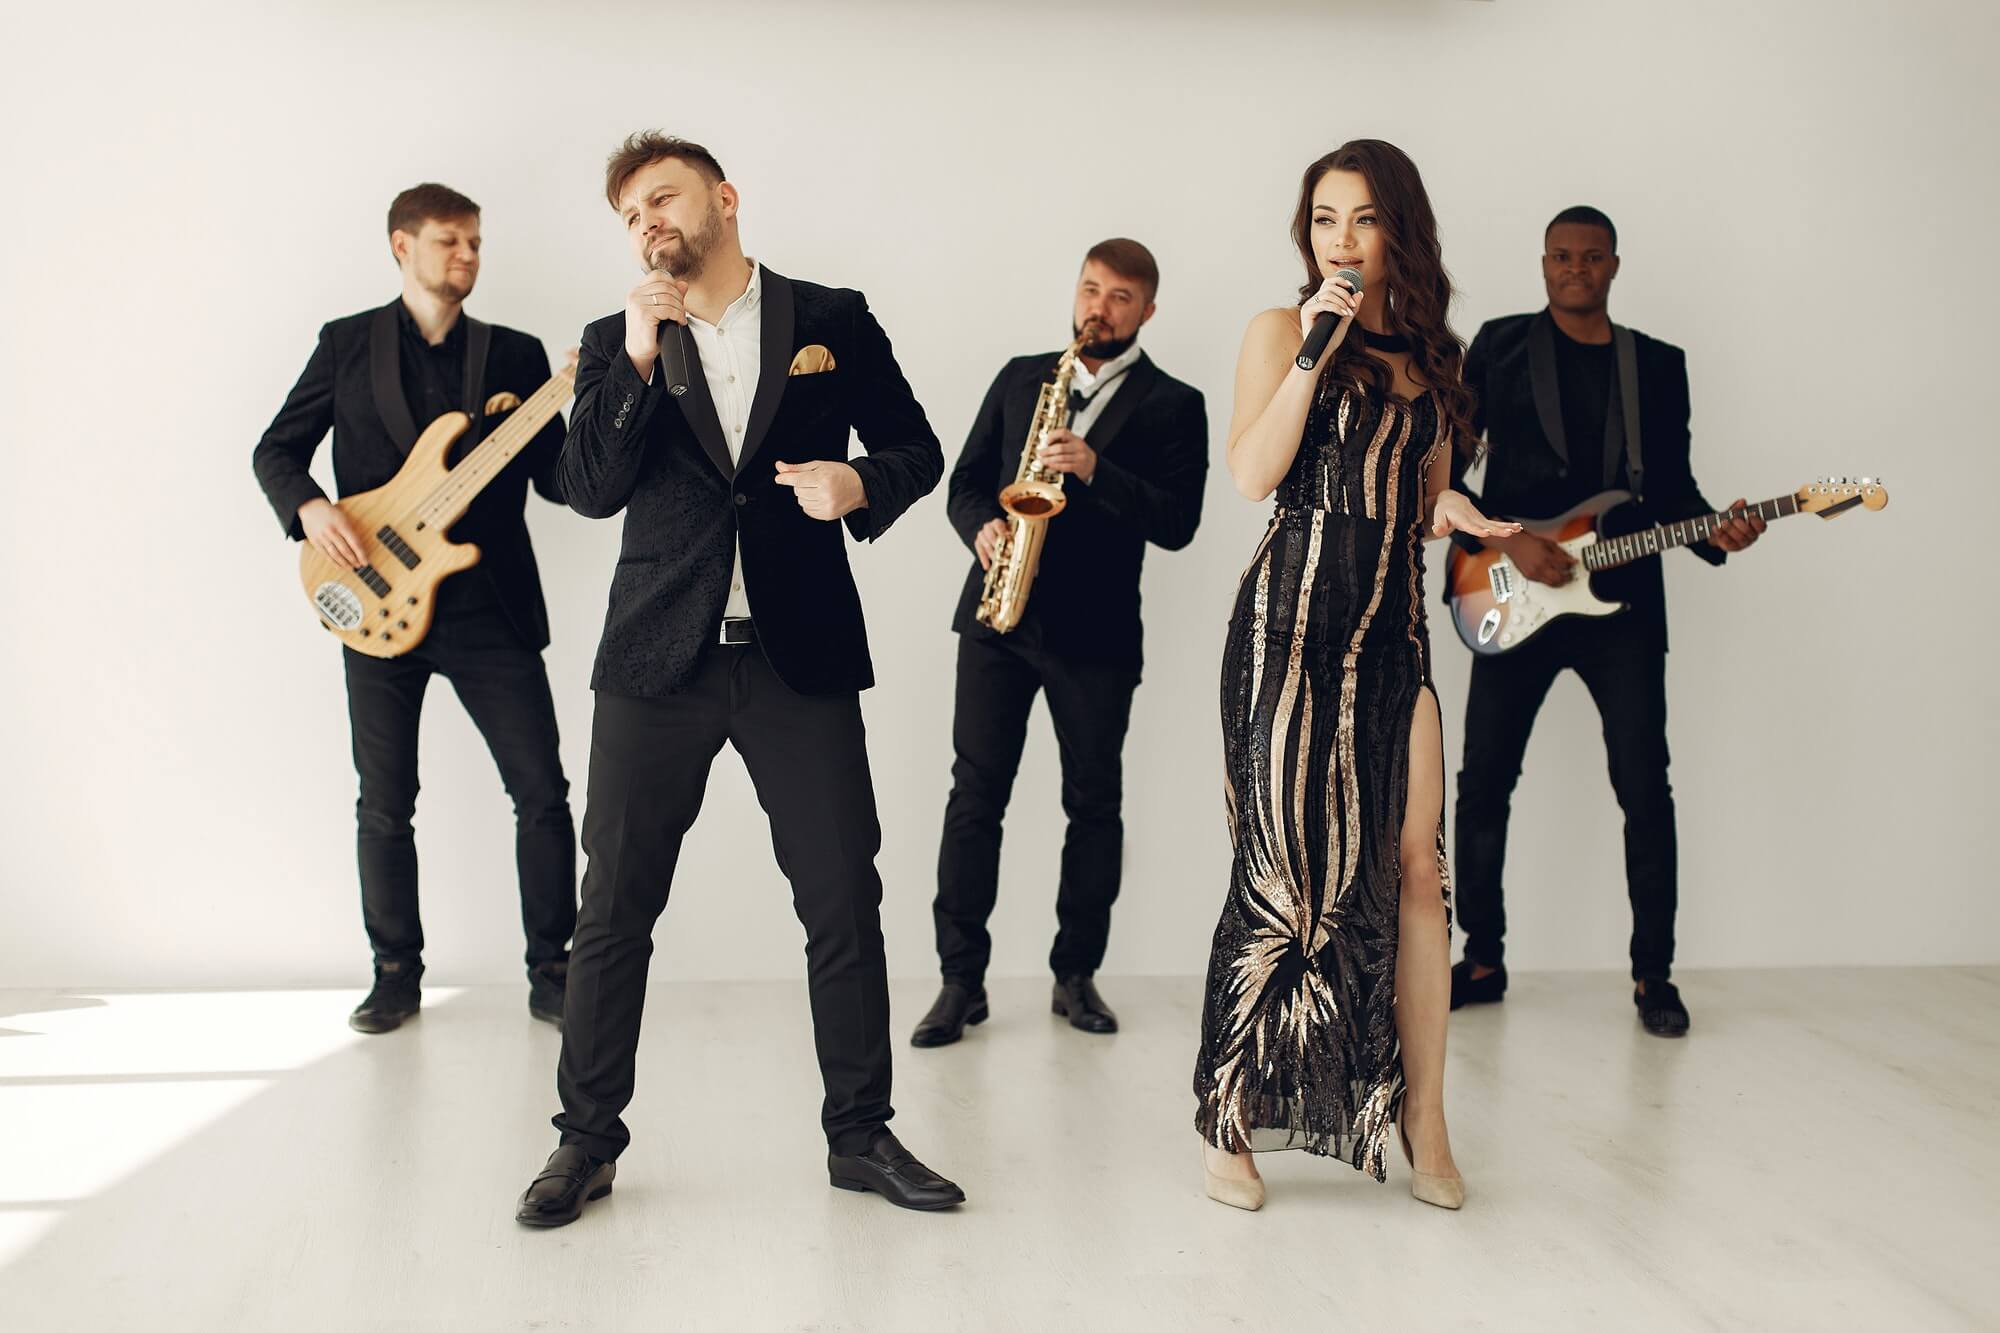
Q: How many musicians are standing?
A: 5